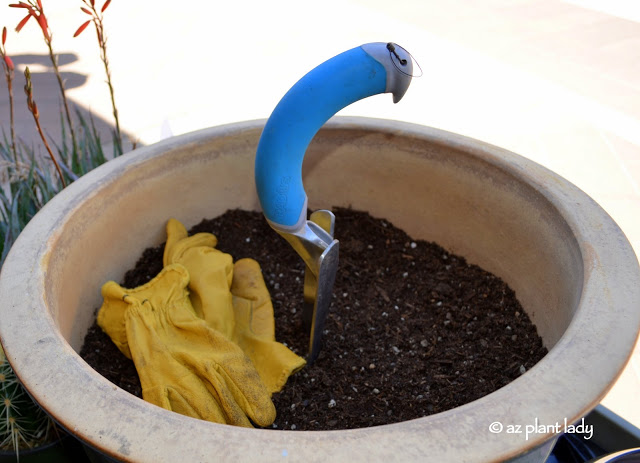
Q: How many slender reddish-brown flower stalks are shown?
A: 4